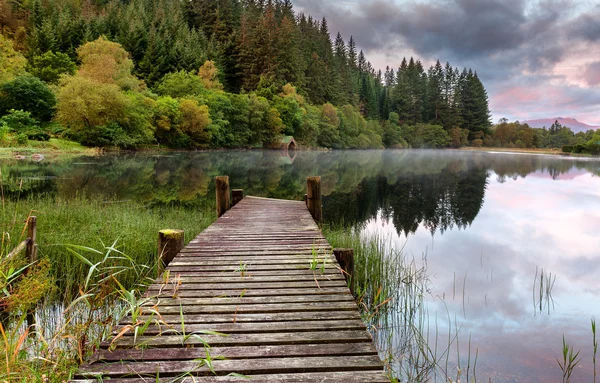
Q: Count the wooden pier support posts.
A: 5